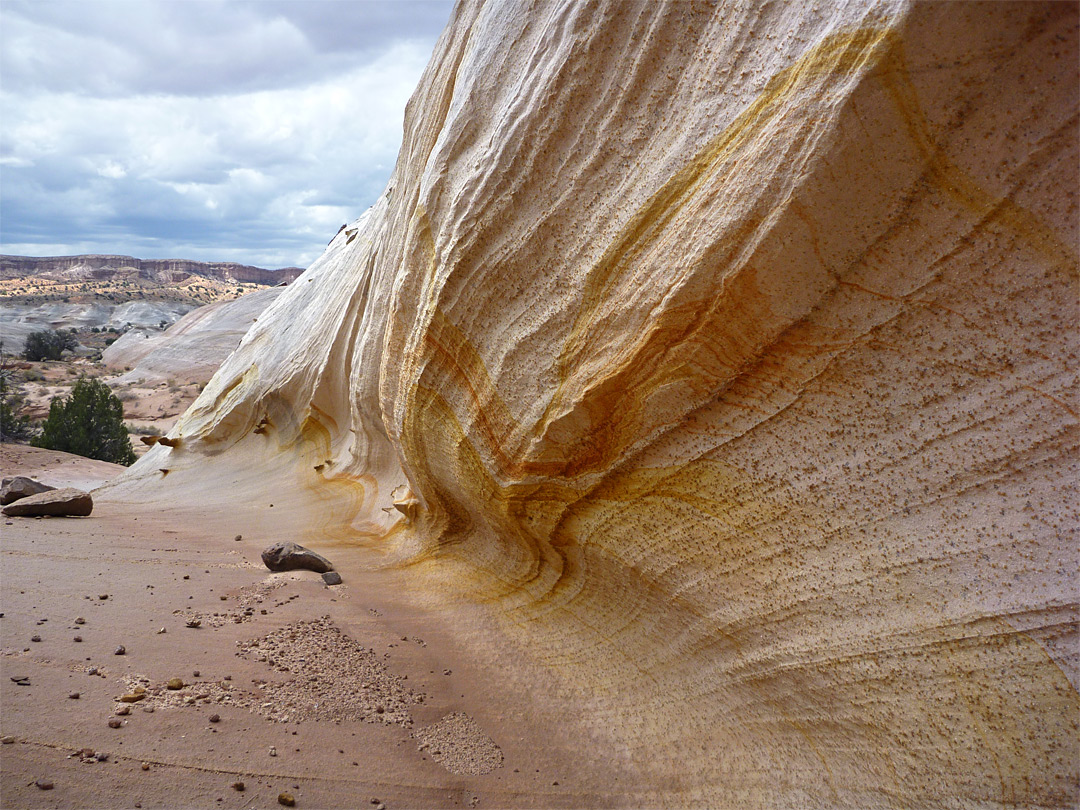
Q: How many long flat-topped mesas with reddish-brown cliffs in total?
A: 1